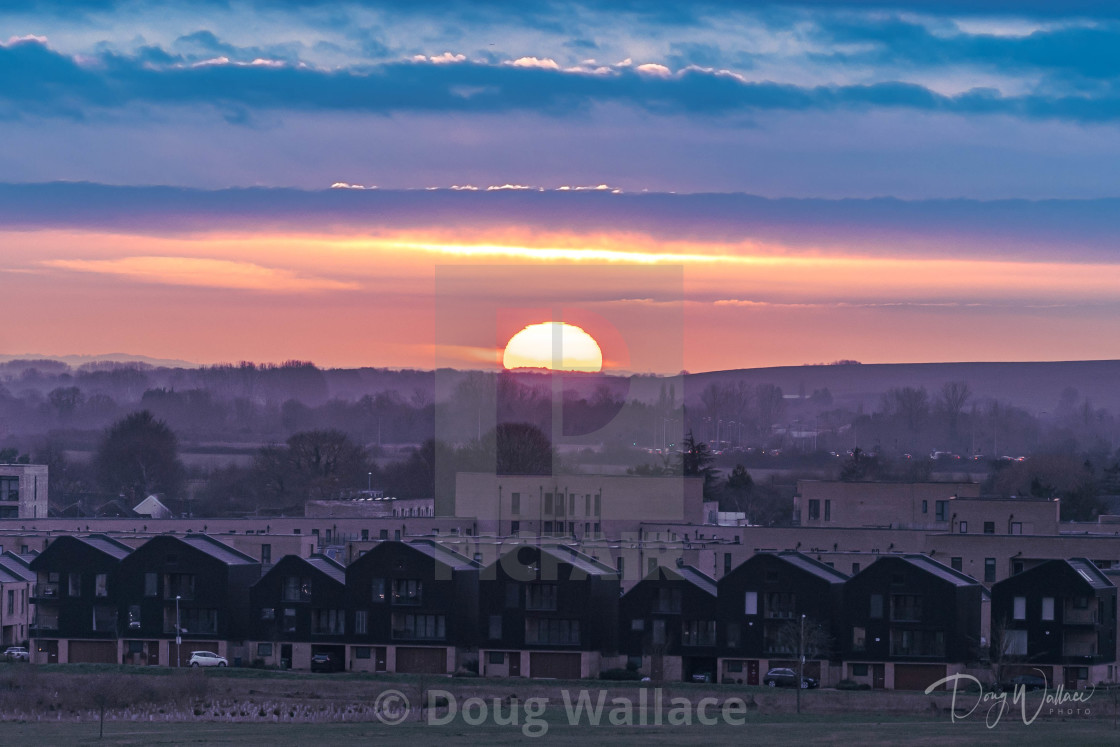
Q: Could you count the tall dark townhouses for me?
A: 9